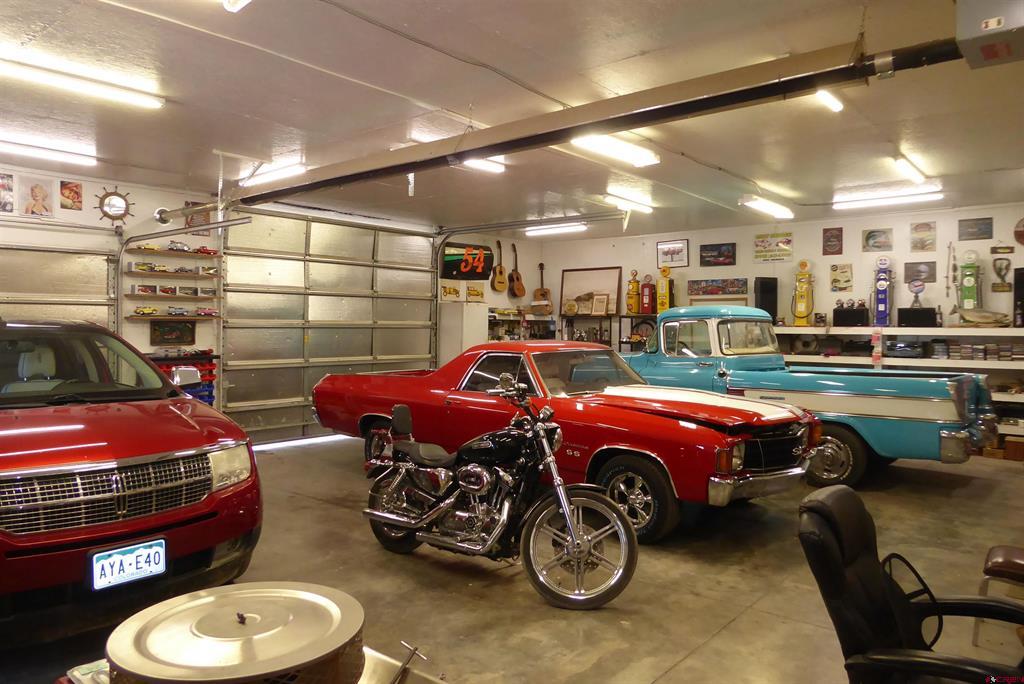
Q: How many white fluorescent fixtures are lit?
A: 12